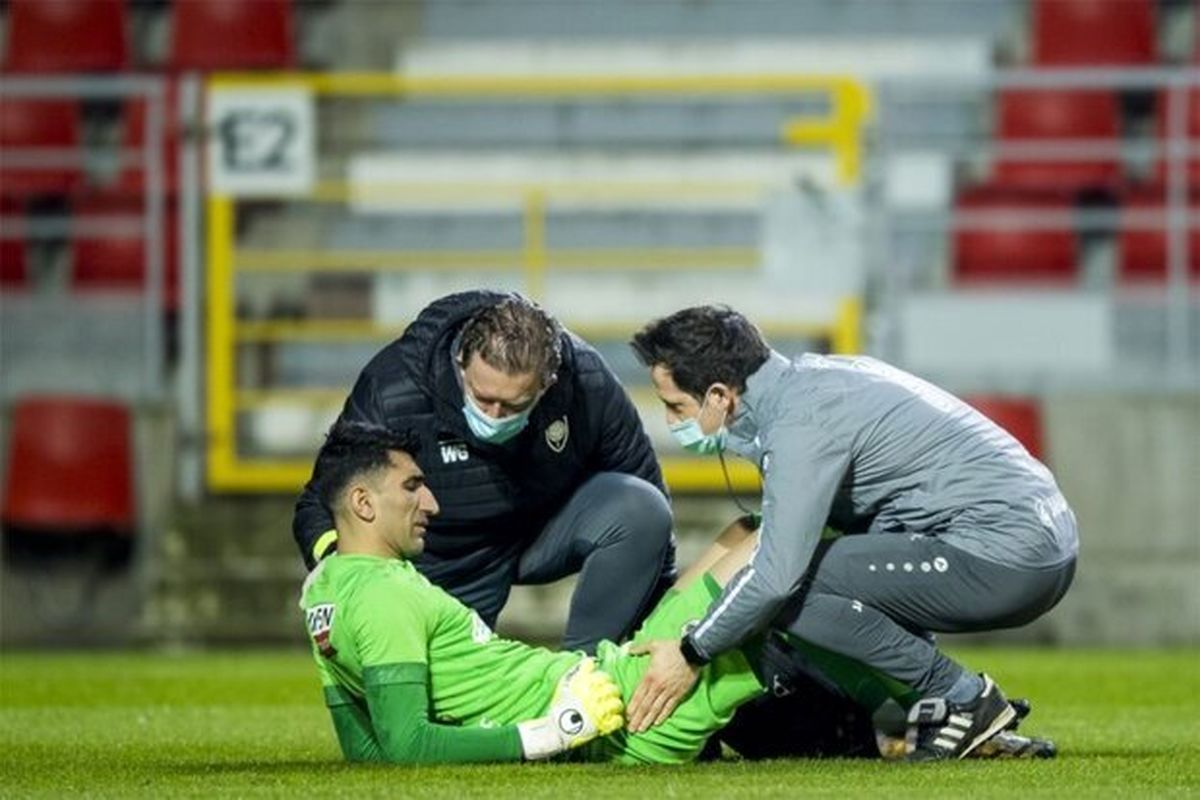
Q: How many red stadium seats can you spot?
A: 13